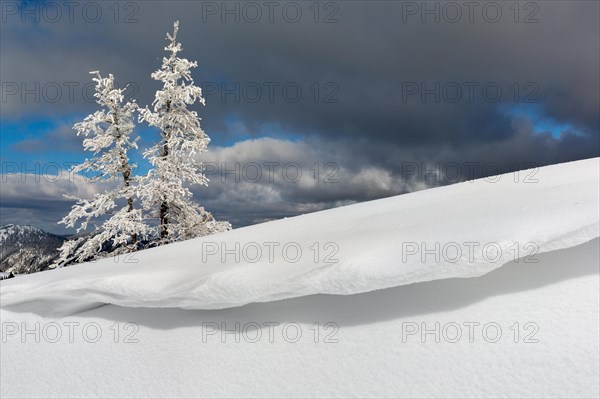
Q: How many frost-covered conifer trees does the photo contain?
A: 2